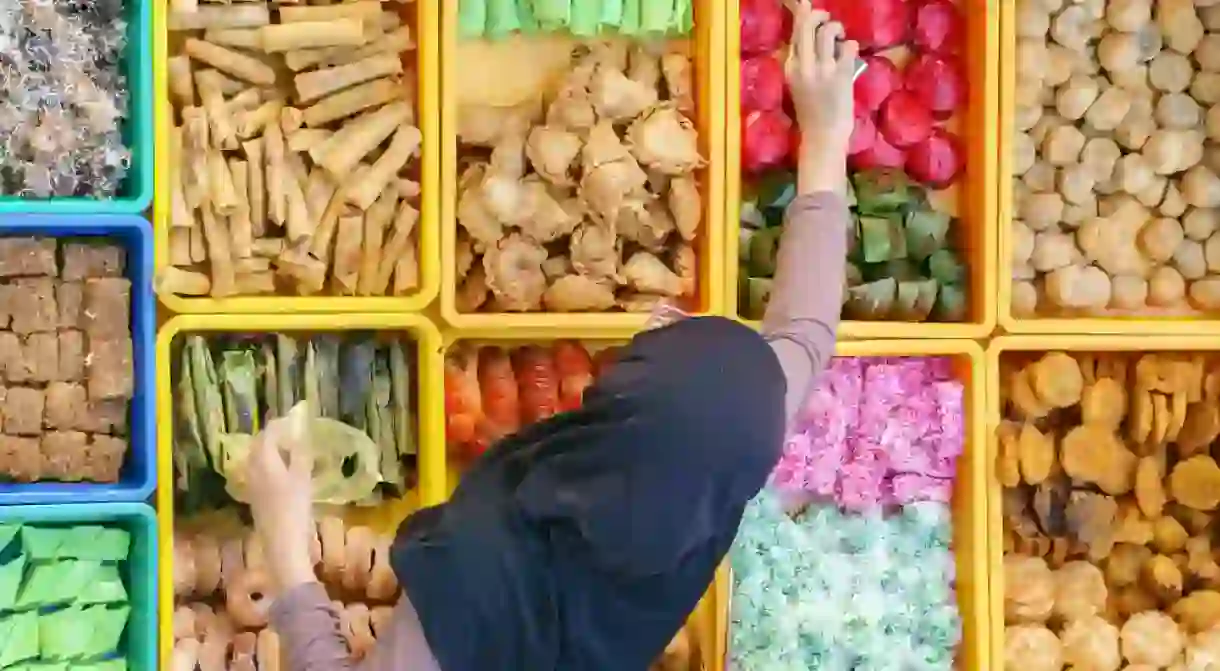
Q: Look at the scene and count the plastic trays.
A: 11